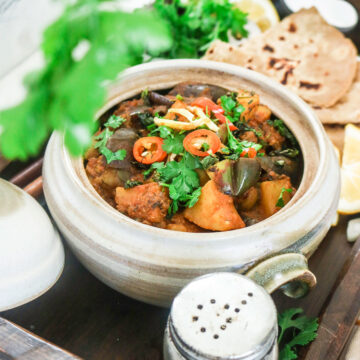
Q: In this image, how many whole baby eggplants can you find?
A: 0